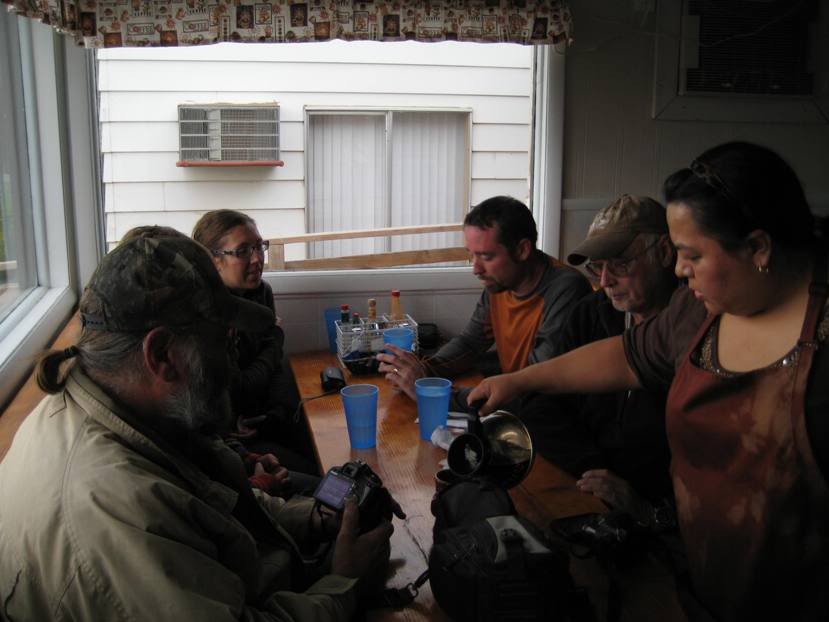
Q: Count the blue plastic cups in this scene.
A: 4